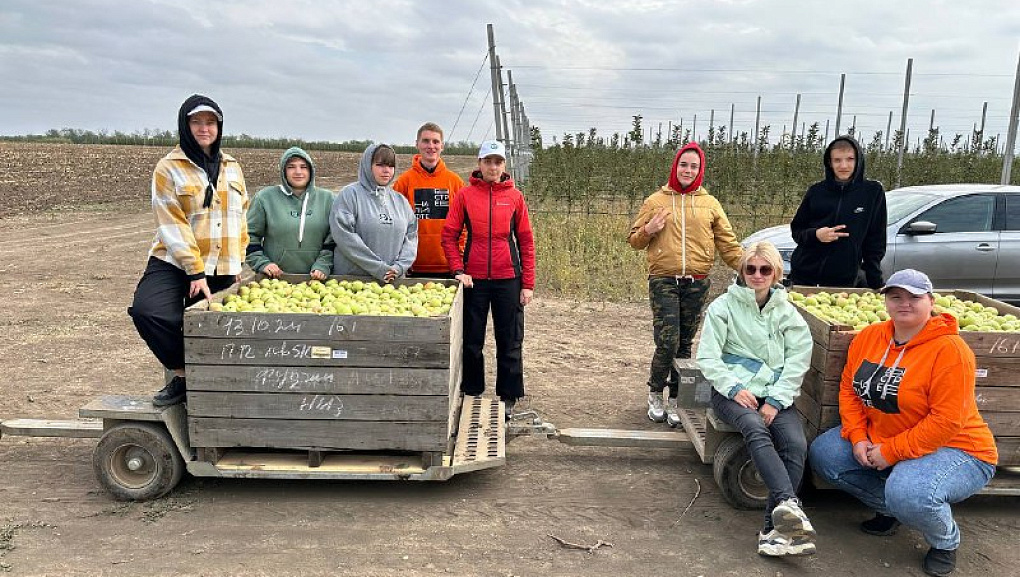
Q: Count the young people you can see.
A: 9